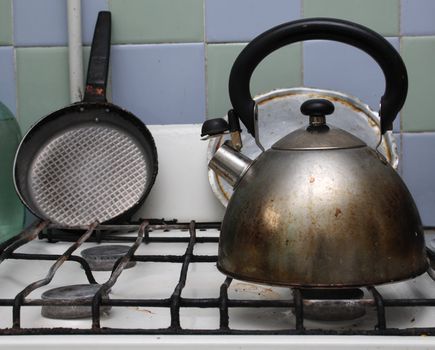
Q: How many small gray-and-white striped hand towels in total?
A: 0